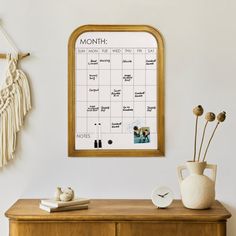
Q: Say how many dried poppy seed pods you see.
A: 3